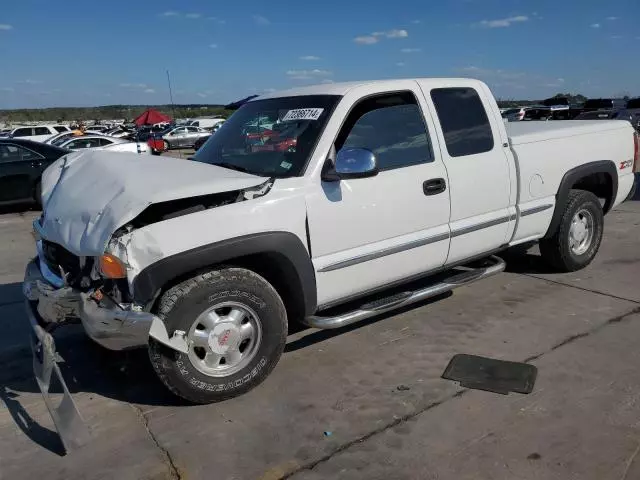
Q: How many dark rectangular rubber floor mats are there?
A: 1